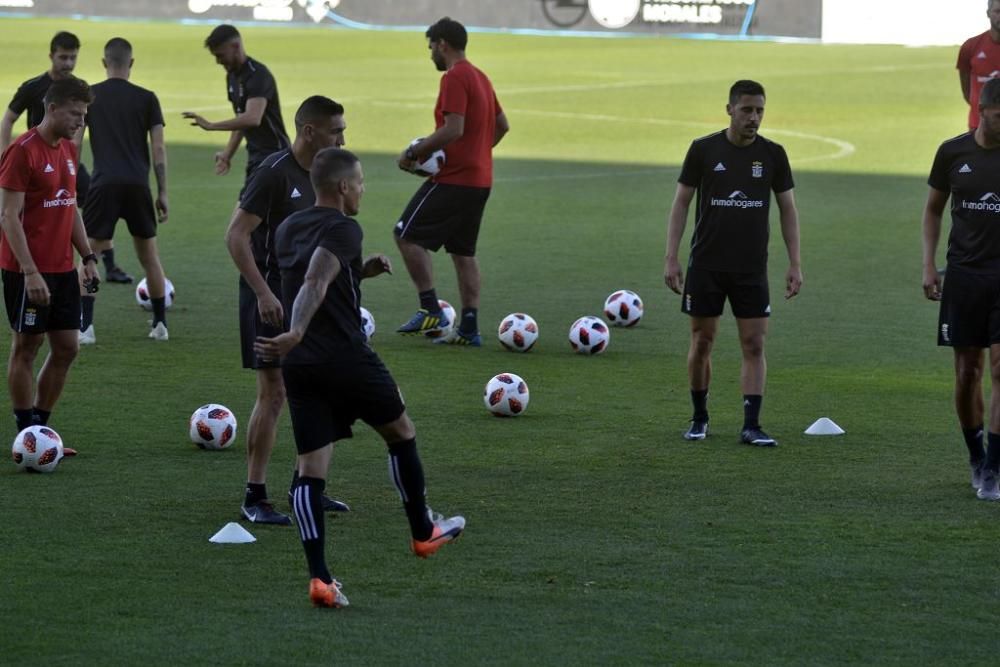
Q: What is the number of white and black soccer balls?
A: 10